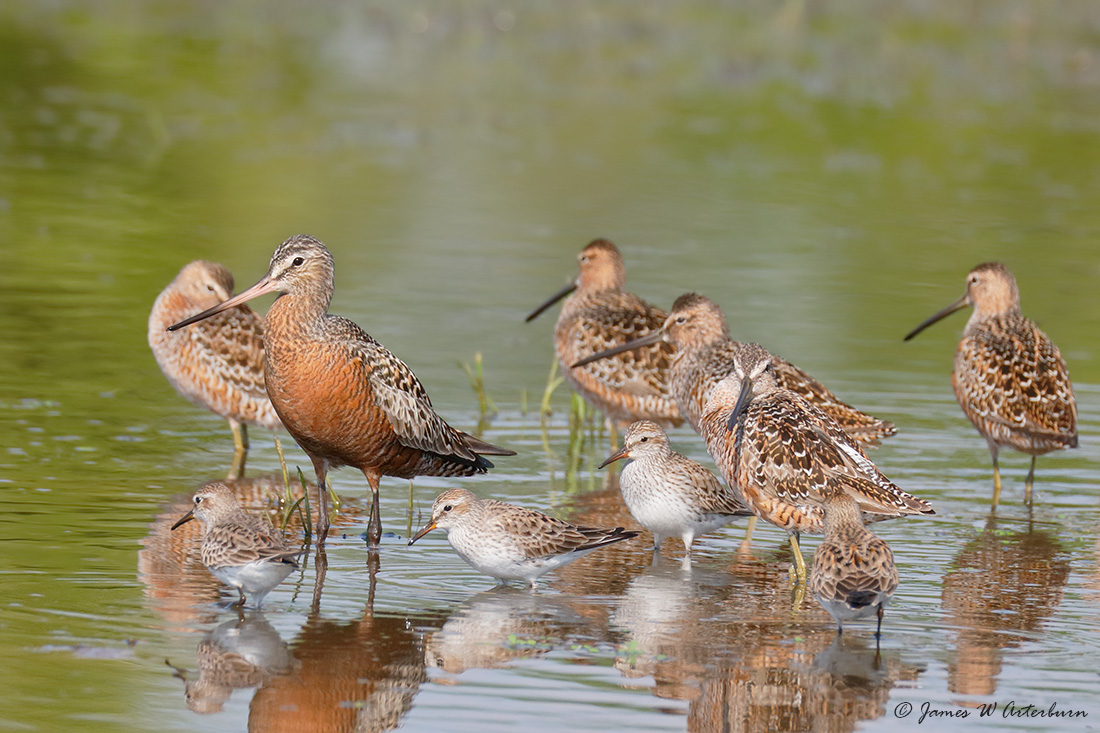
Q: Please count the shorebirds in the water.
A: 10